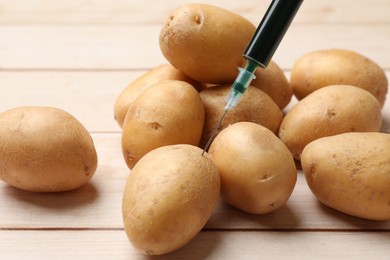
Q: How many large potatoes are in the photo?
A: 11